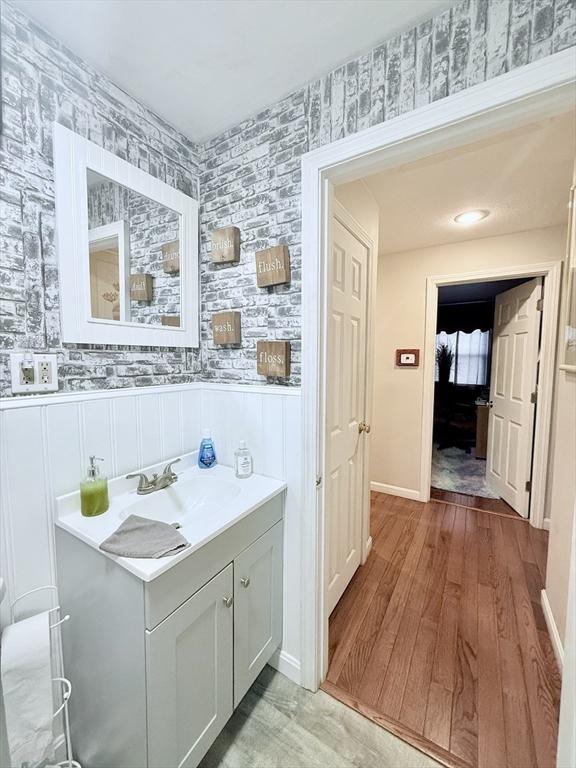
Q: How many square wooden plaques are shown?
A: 4